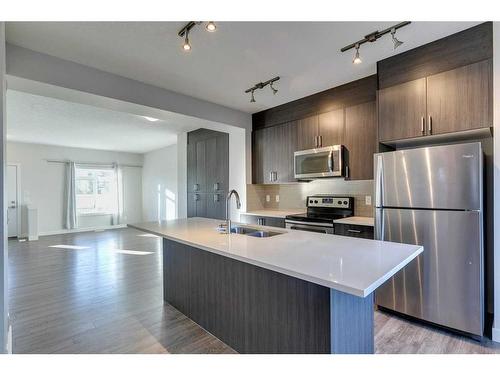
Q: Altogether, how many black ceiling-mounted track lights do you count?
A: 3